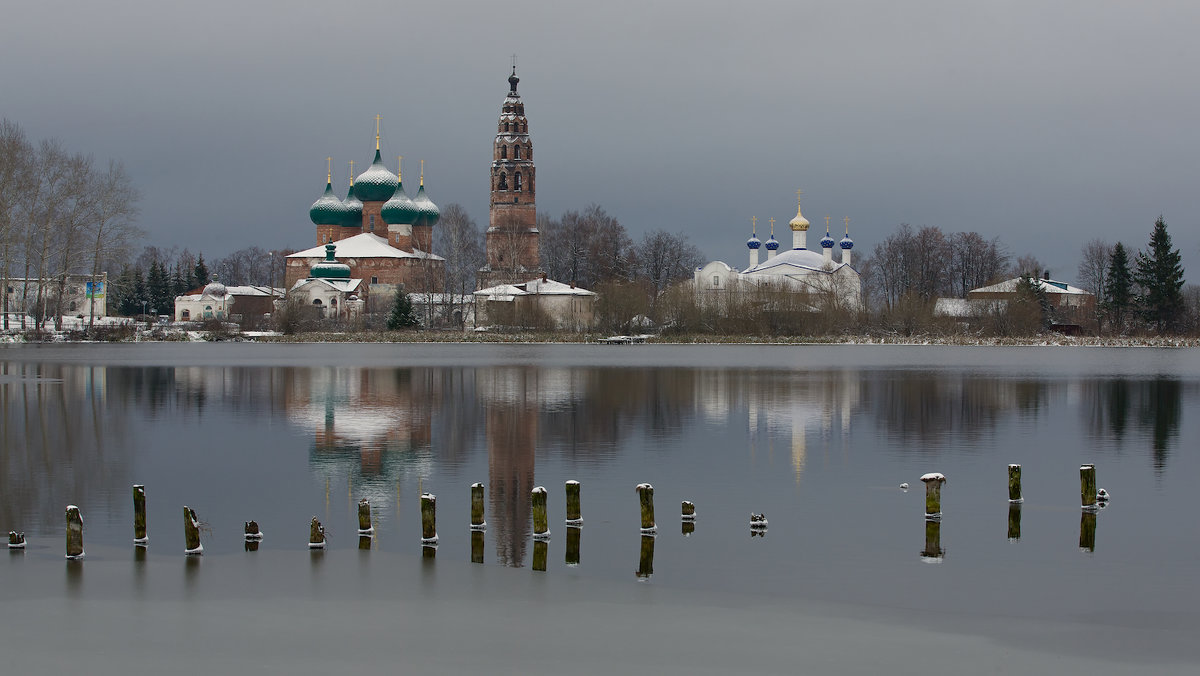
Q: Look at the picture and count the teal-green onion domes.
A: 5